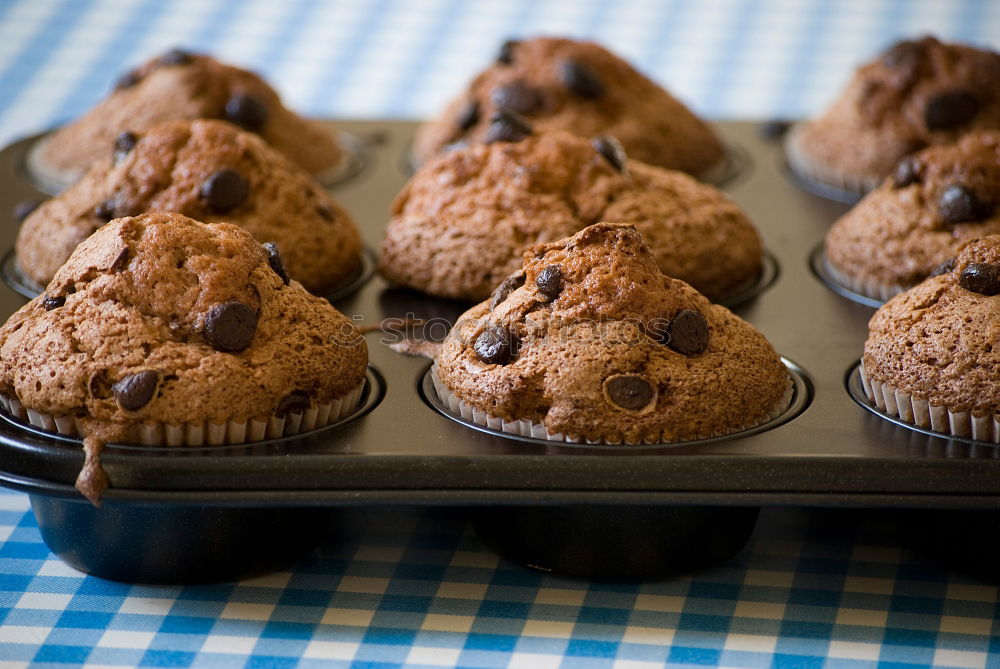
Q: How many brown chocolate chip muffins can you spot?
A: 9